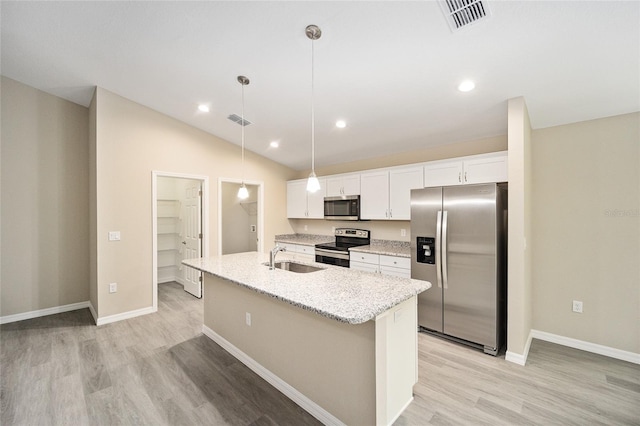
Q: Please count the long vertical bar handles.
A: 2